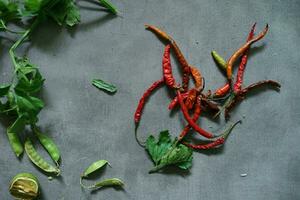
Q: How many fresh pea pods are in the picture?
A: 5